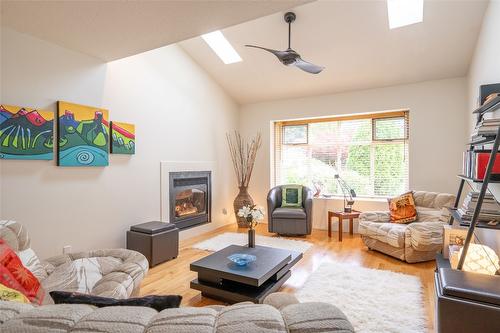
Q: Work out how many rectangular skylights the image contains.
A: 2